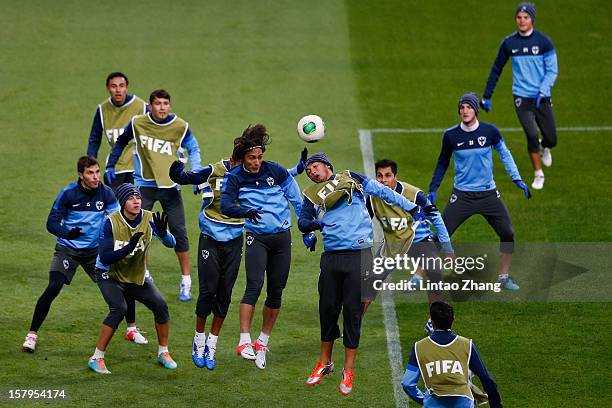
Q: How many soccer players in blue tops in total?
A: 4